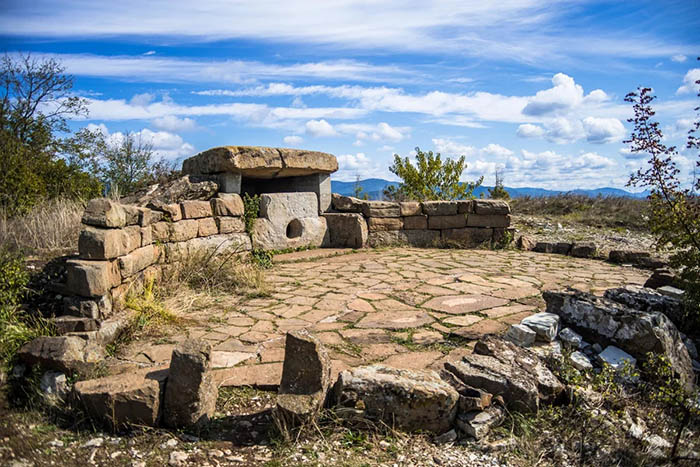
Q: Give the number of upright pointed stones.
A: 2